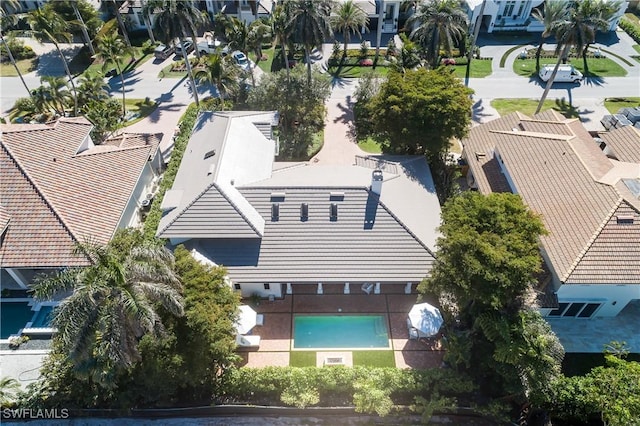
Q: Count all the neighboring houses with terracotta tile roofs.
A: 2